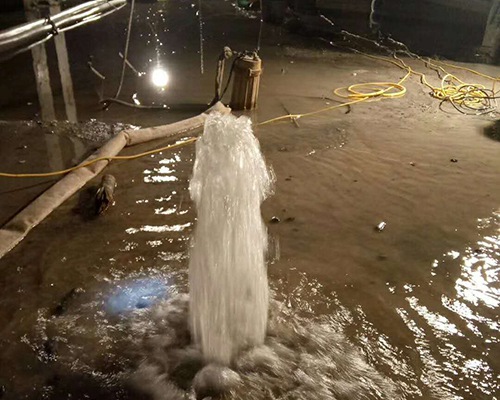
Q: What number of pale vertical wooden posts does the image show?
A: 2